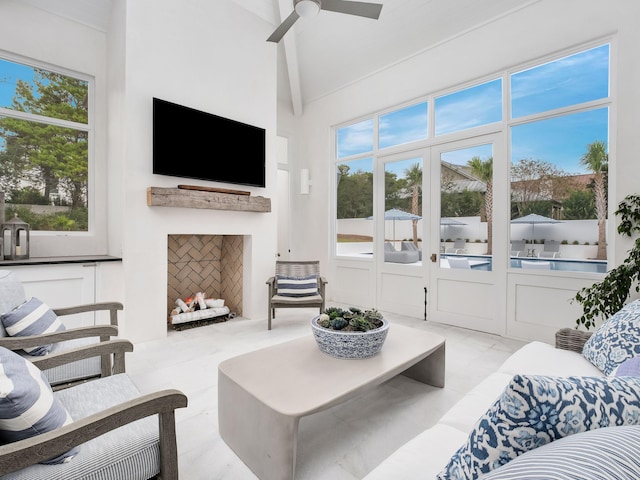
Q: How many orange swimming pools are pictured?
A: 0